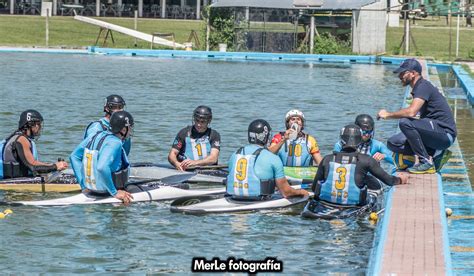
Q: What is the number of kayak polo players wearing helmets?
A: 8